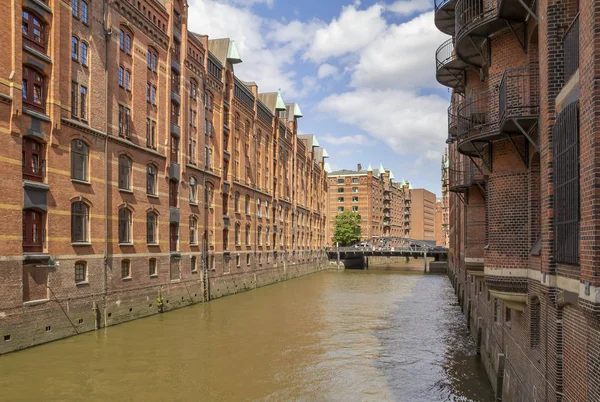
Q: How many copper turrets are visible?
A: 11